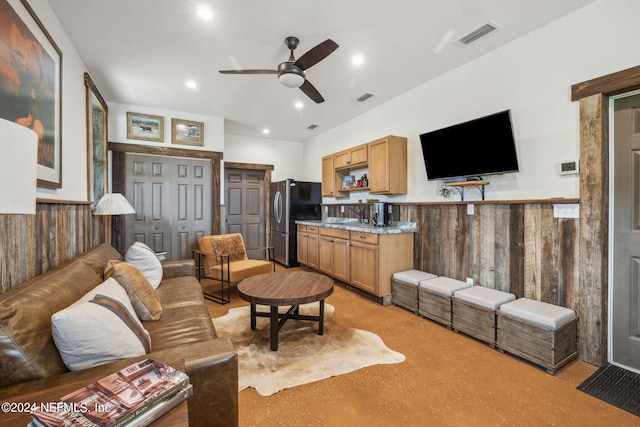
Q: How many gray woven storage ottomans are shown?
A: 4